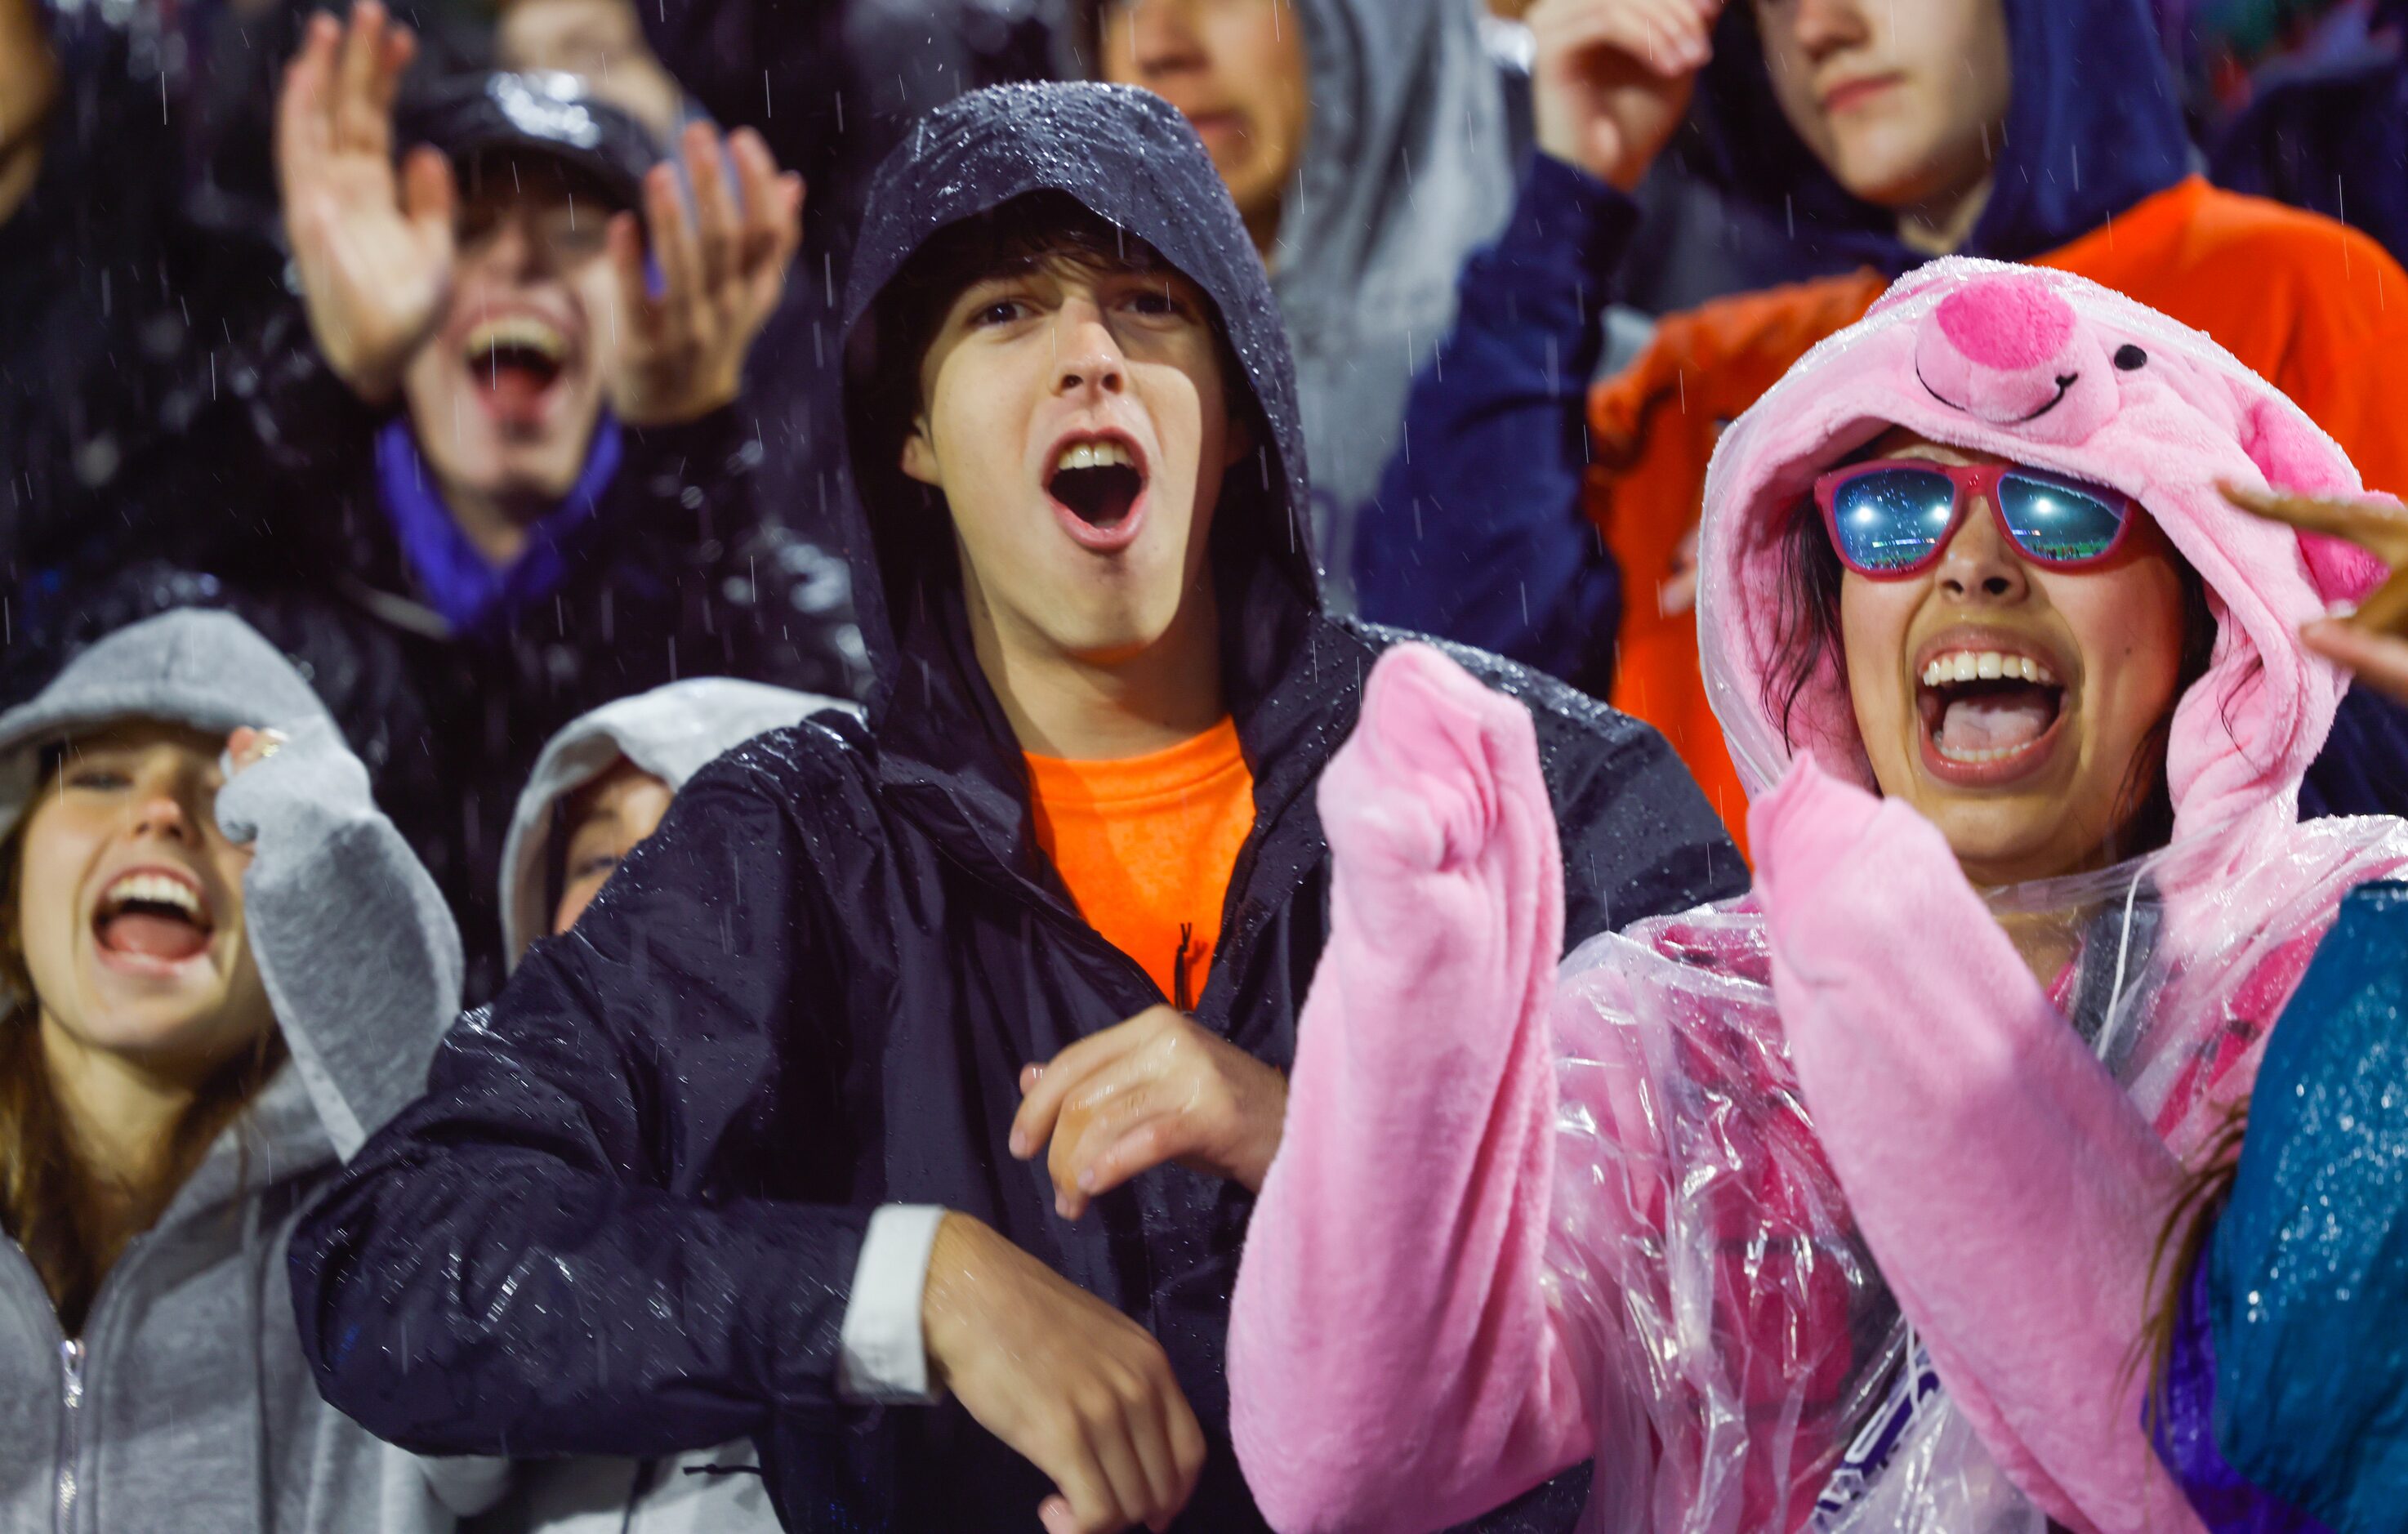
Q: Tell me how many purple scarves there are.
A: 1